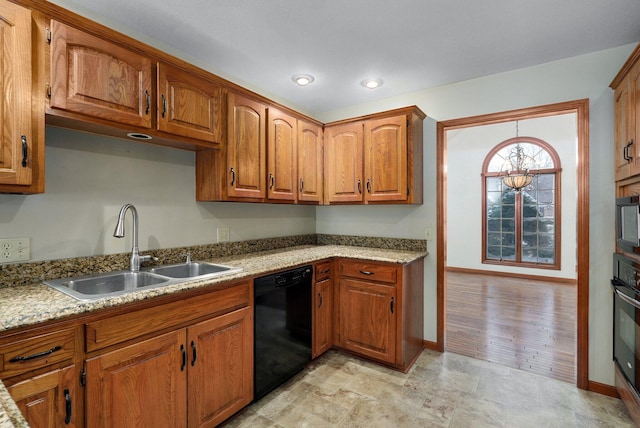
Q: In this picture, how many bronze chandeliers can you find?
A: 1